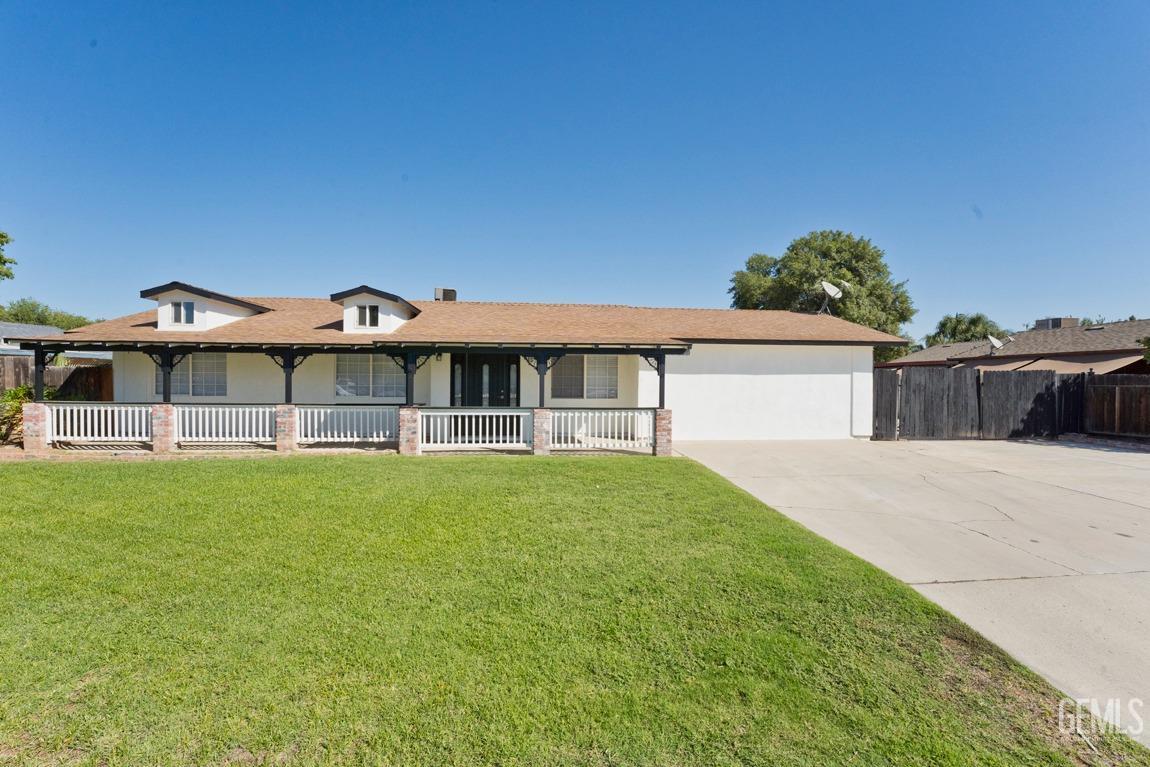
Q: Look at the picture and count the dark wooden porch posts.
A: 6